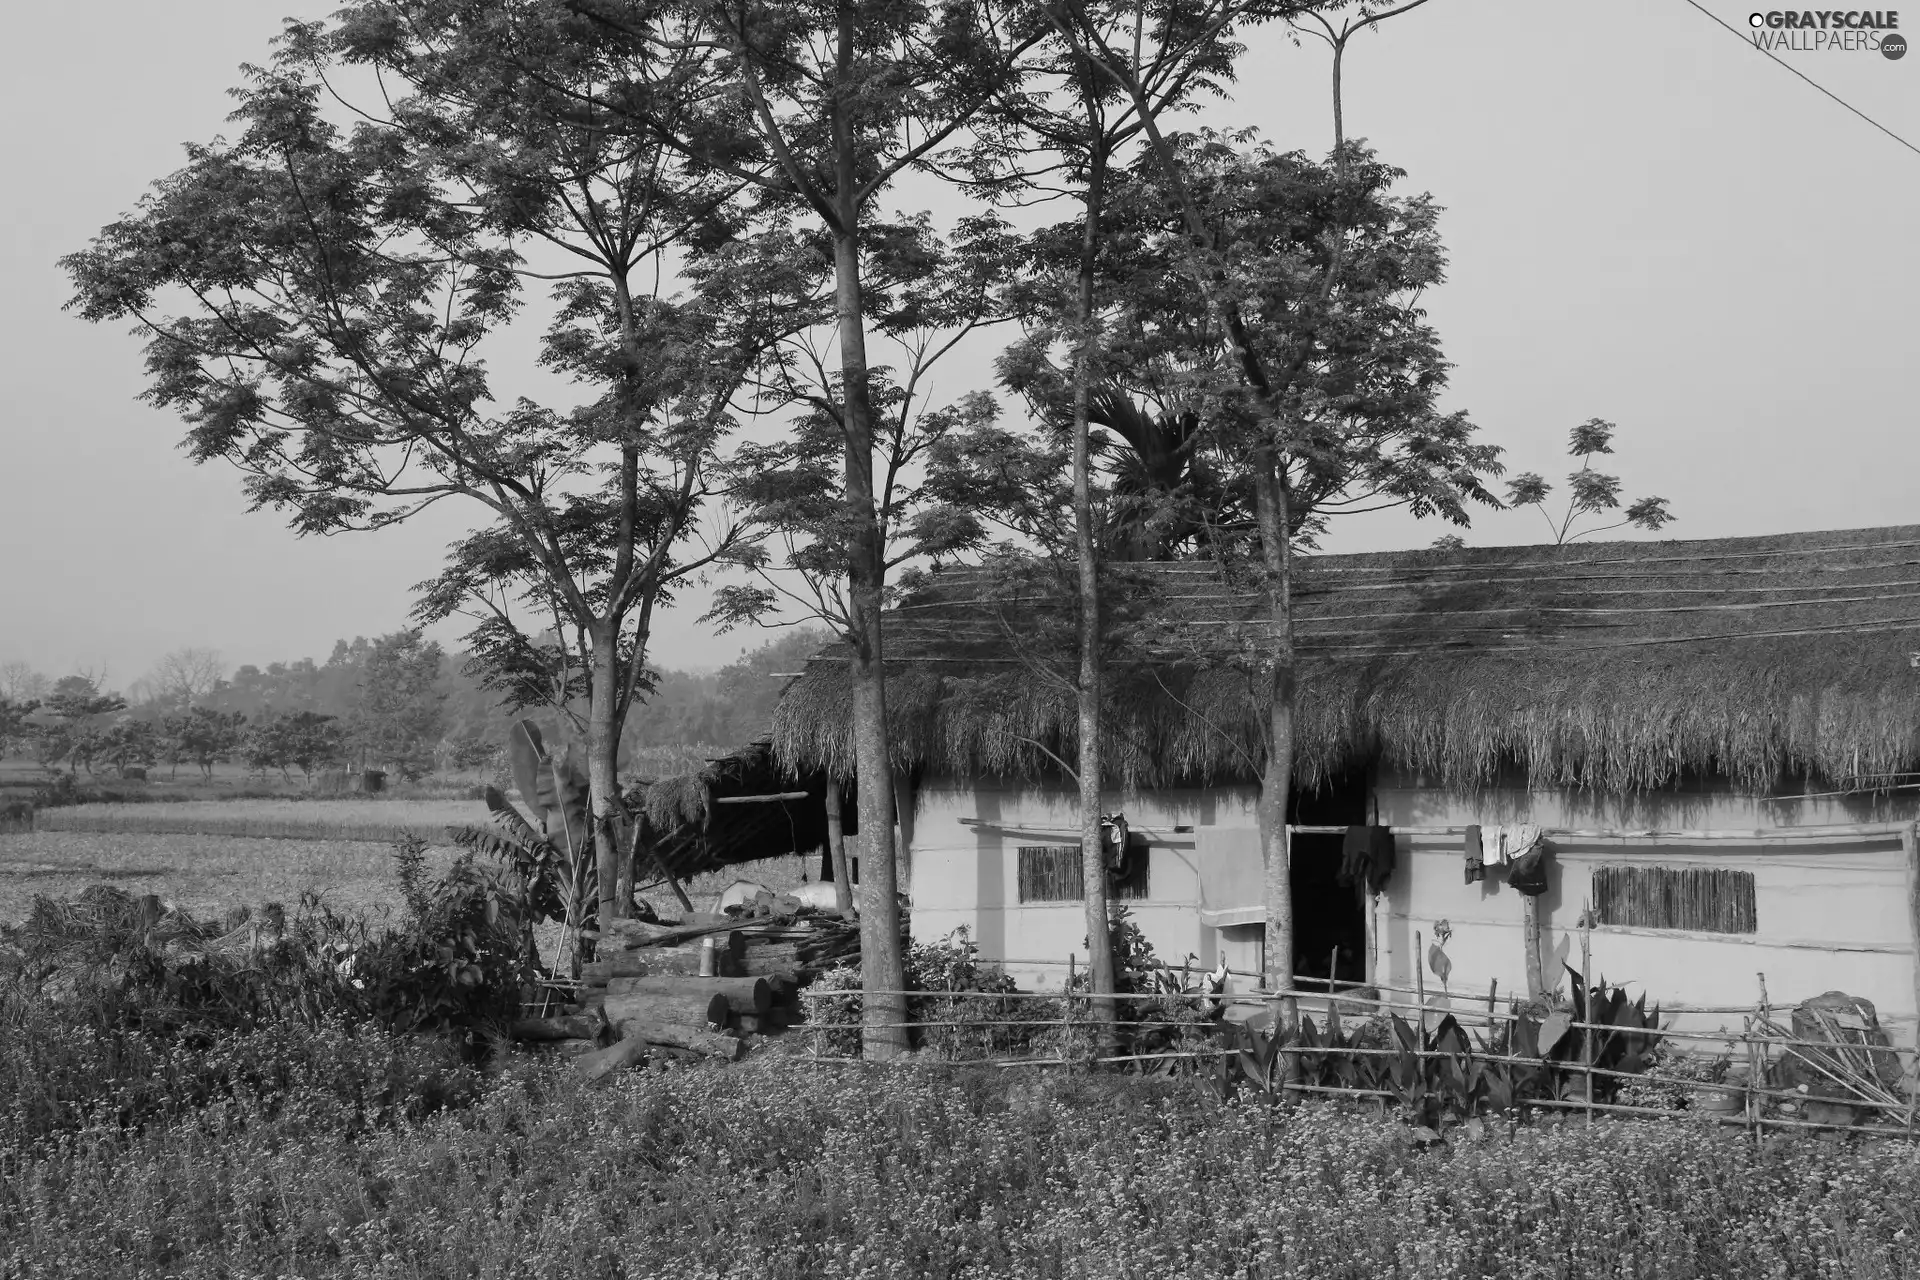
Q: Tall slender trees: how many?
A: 4